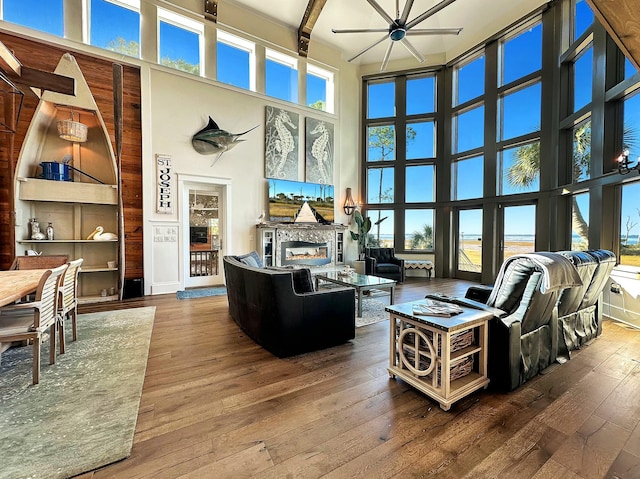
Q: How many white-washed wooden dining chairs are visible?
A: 2